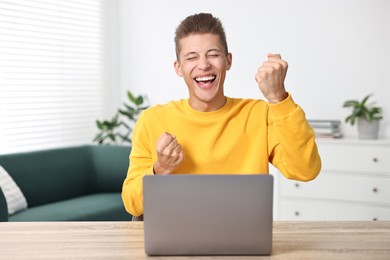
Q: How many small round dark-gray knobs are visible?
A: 5